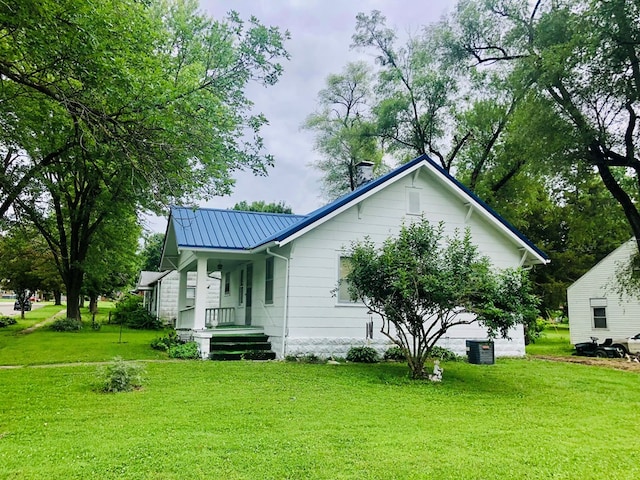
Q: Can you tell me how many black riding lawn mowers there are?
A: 1